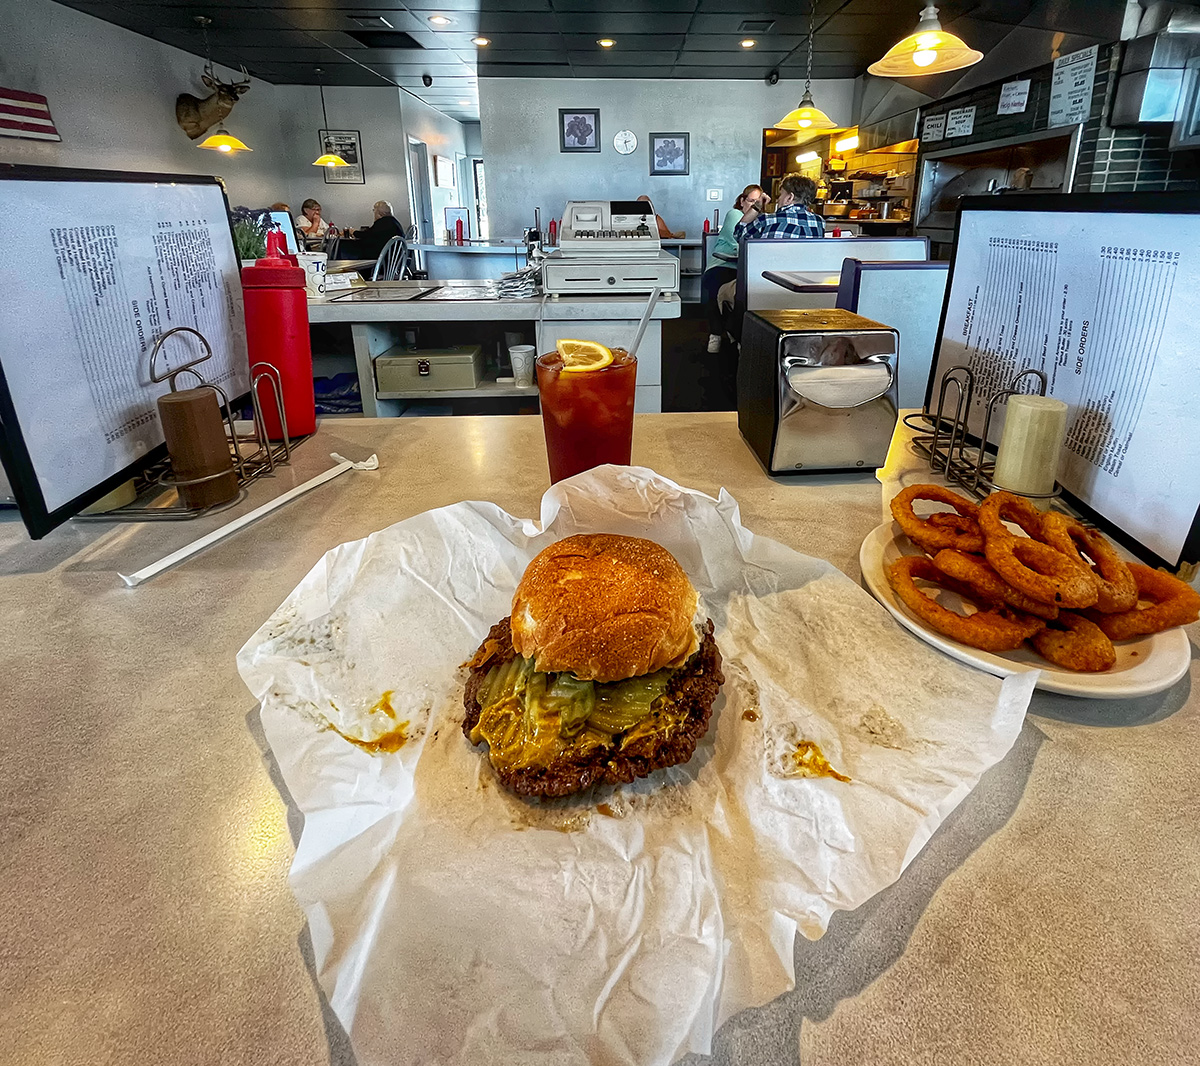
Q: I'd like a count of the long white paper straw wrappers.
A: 1